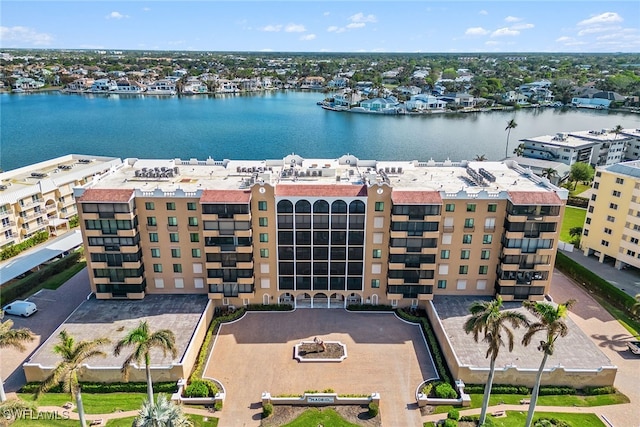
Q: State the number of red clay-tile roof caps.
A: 5